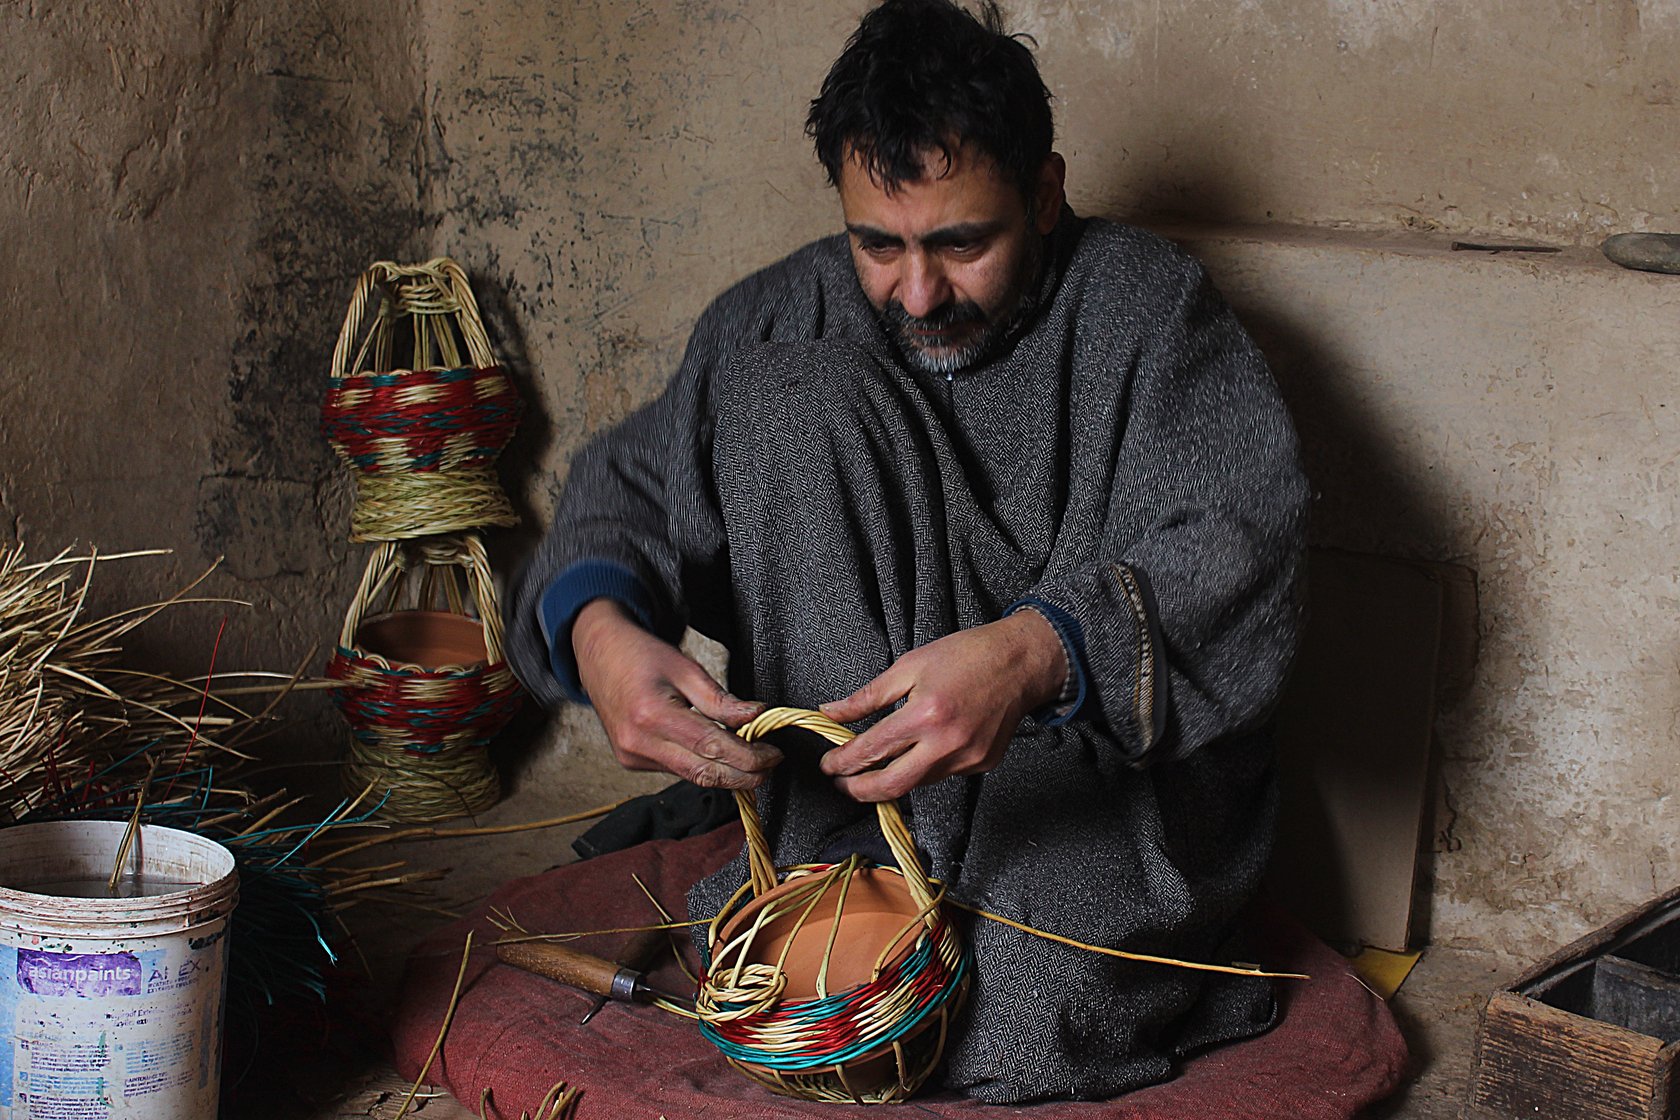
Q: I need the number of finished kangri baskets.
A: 2